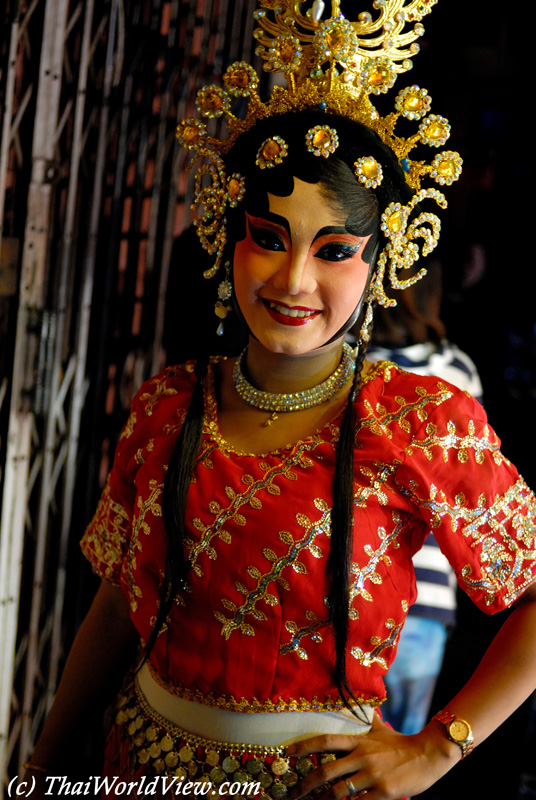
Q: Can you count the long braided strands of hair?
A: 2